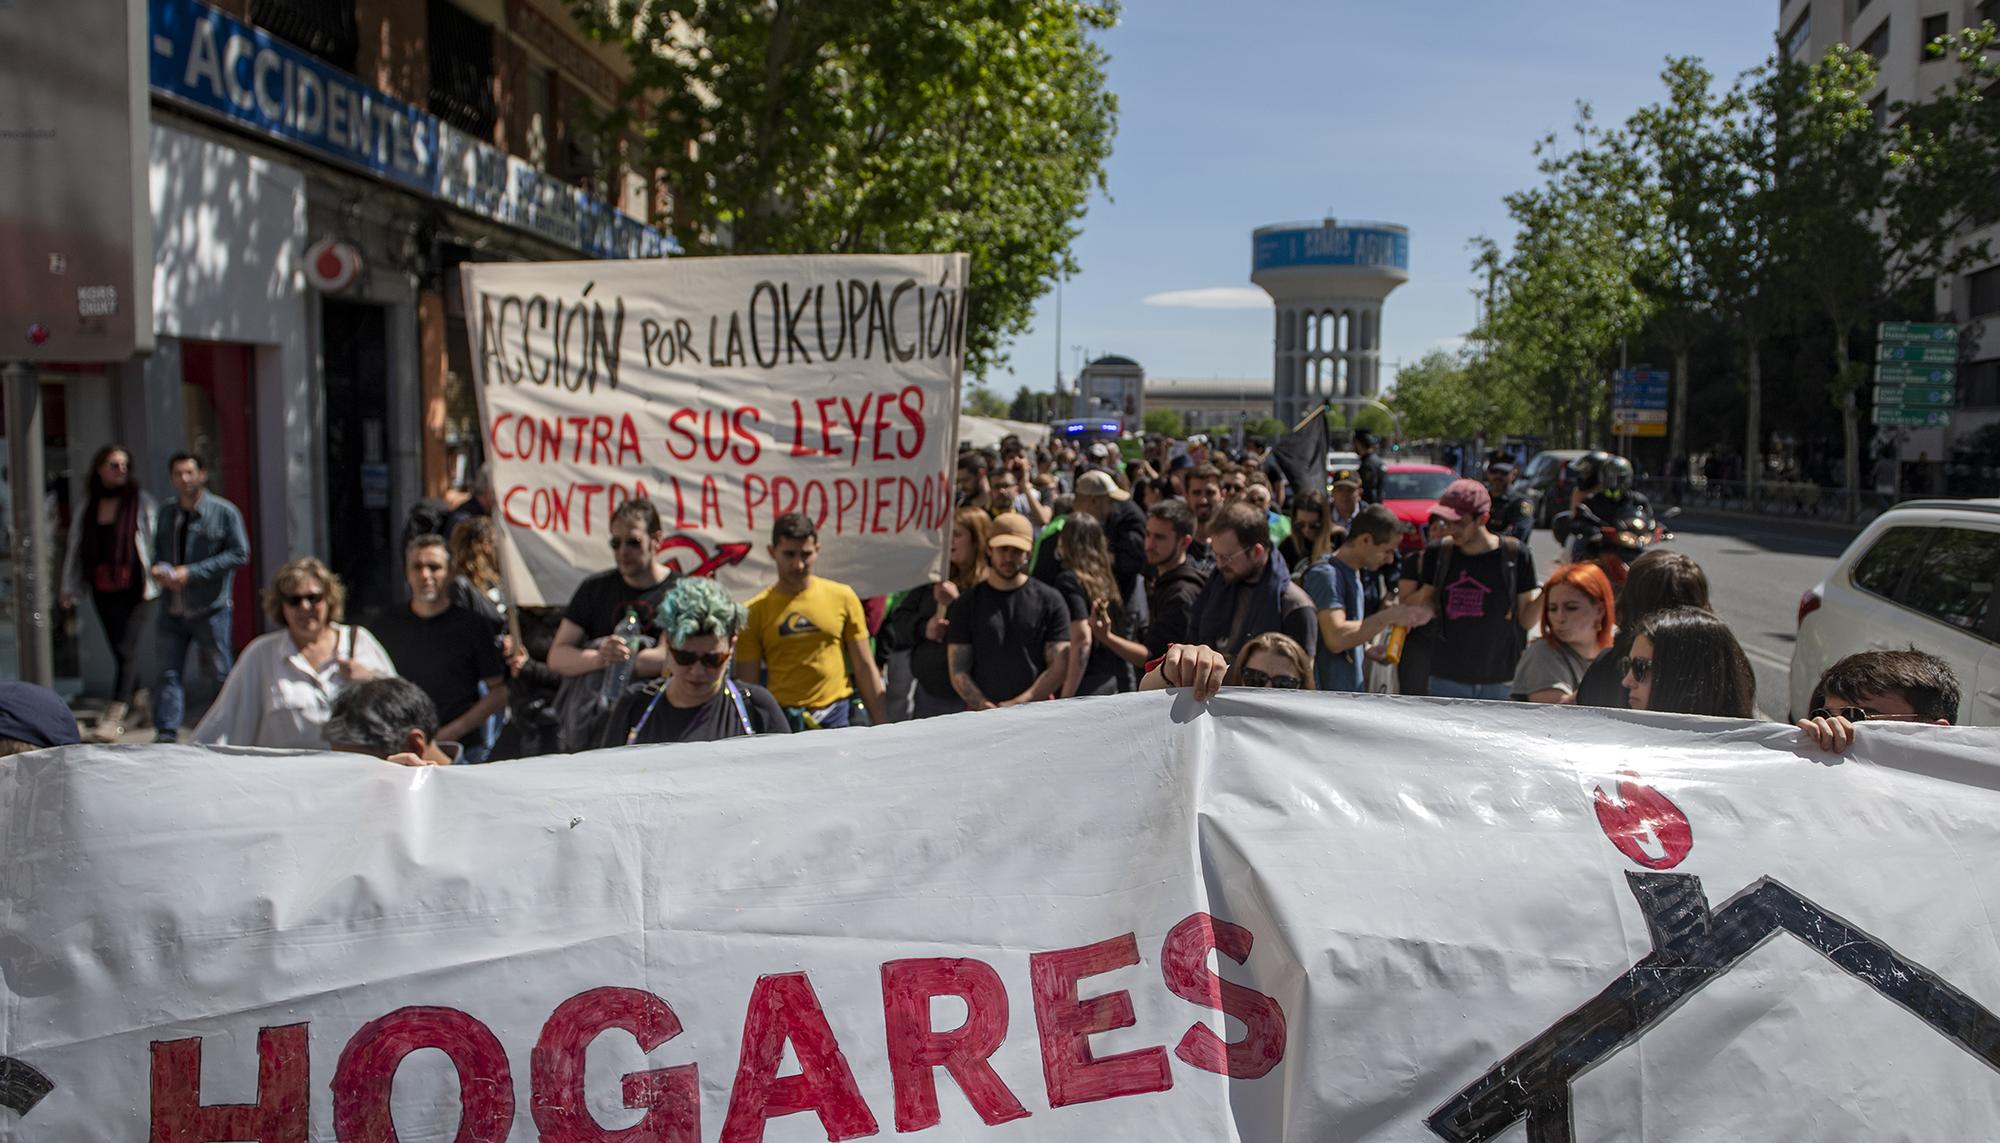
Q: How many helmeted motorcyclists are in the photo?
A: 2